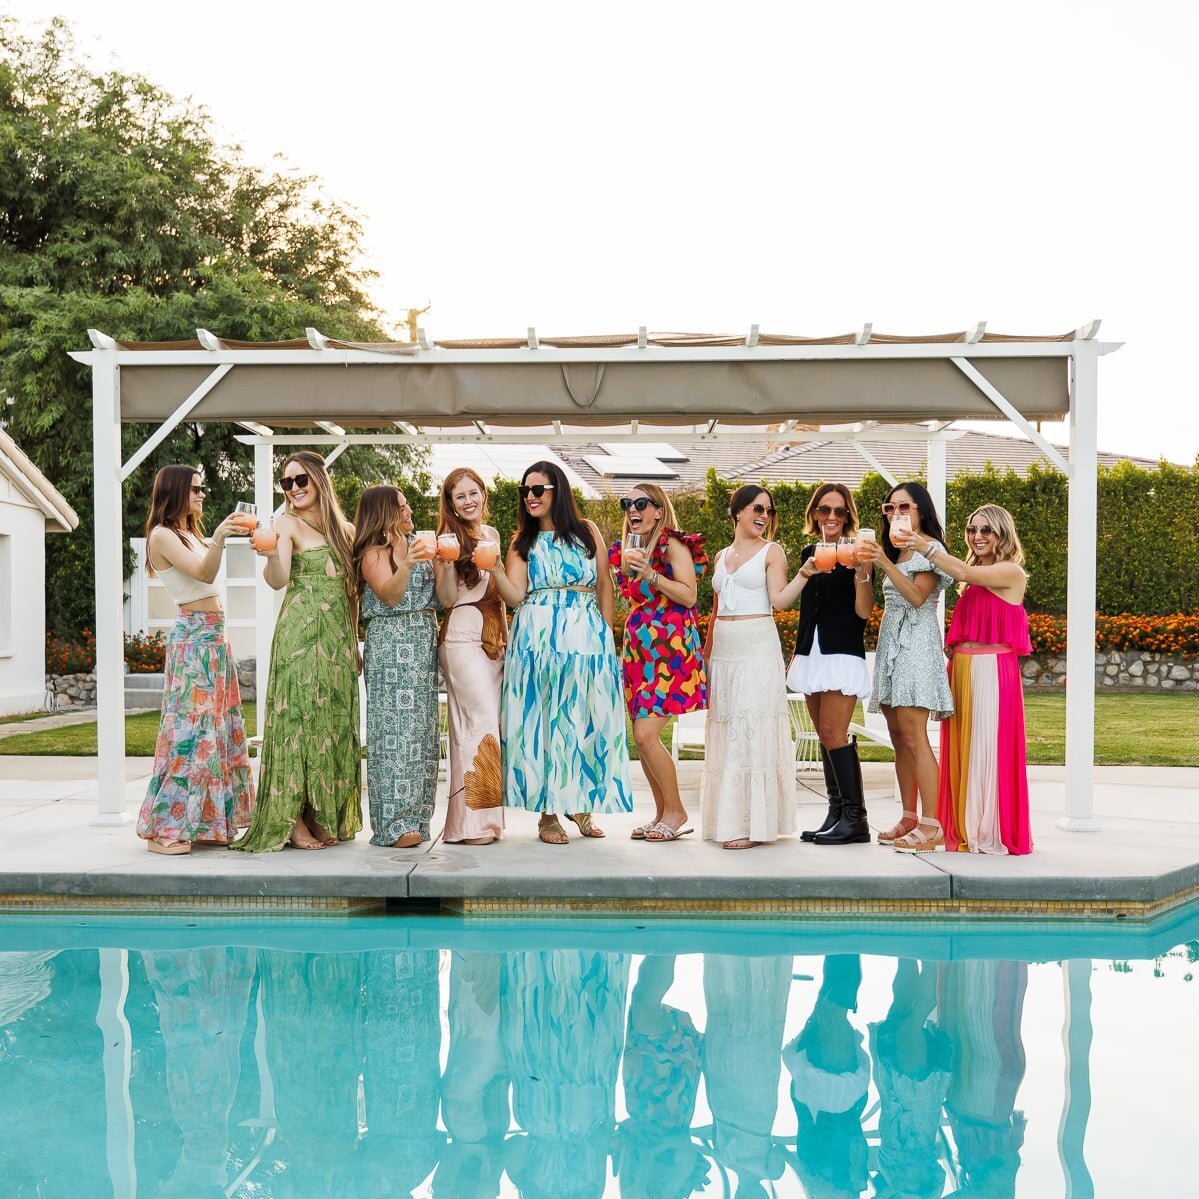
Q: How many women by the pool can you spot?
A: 10